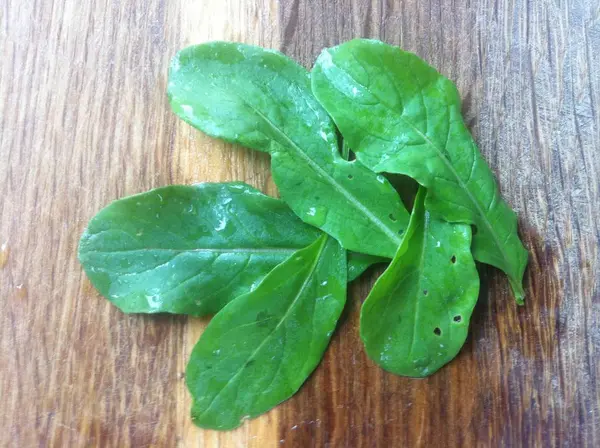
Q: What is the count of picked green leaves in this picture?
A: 5